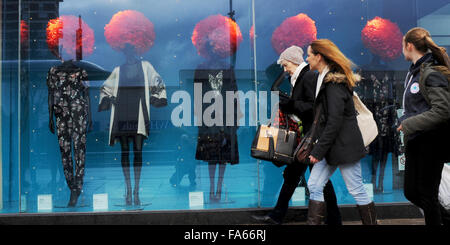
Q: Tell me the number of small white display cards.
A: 5